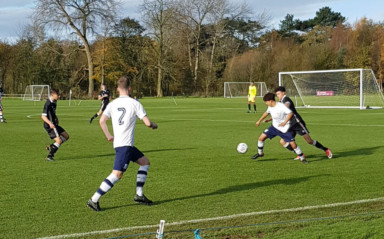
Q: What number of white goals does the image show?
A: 3